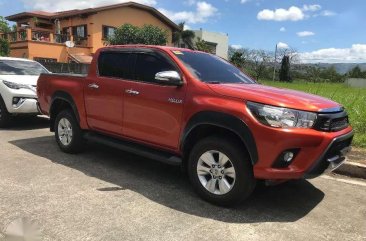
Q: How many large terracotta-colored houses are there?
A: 1